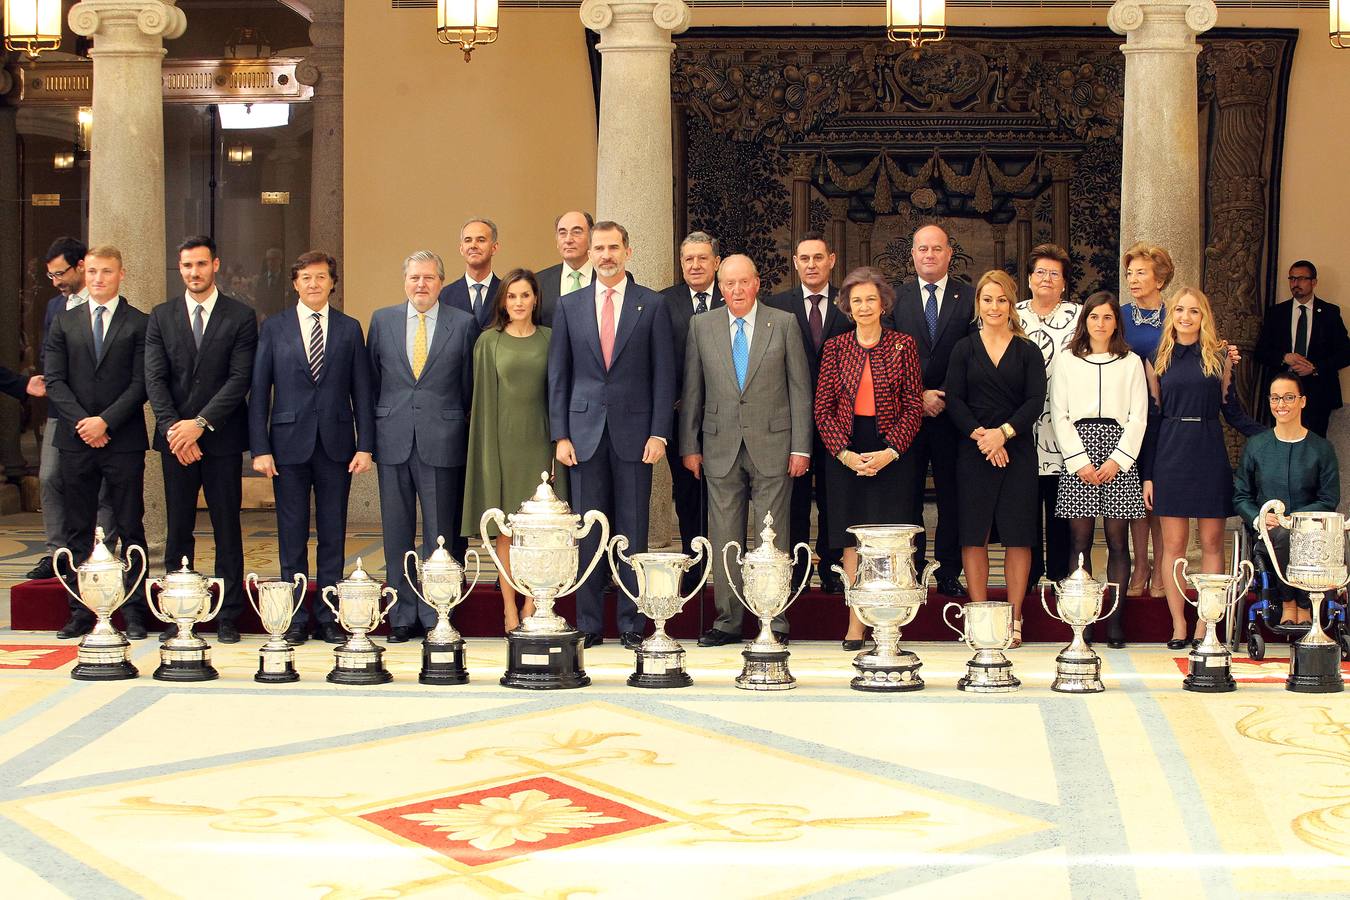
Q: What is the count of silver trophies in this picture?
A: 13